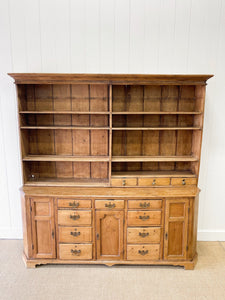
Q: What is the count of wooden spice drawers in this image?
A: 3